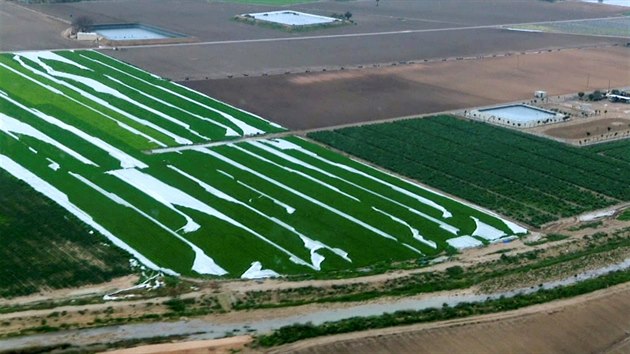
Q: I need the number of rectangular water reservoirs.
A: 3